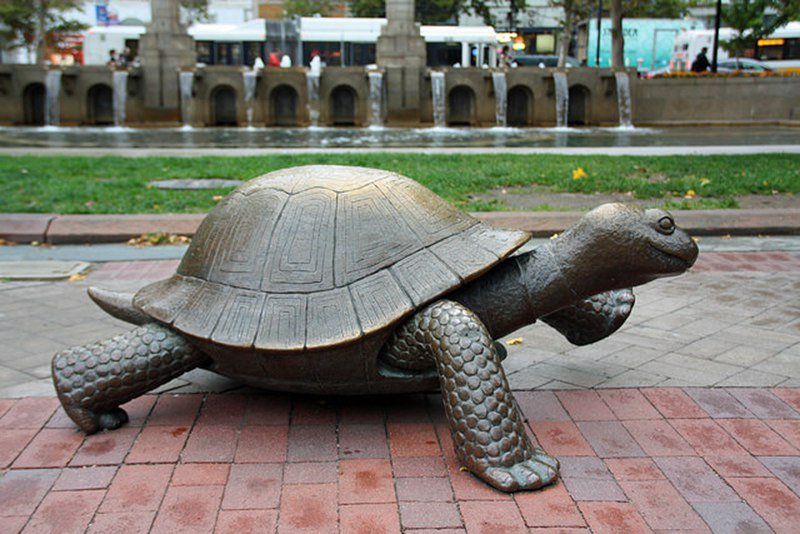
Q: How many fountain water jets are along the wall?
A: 10